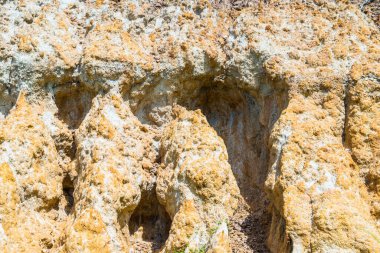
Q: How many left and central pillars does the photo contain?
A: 3